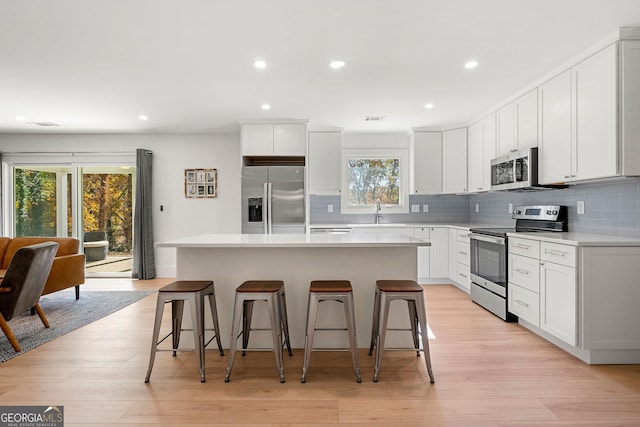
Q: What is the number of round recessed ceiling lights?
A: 7